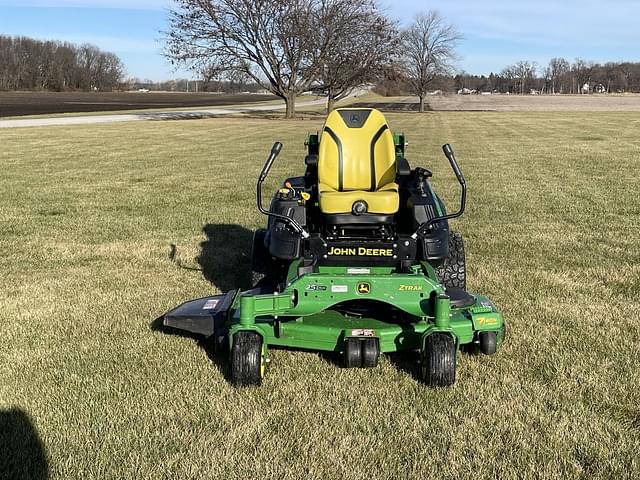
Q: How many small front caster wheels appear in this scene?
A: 2